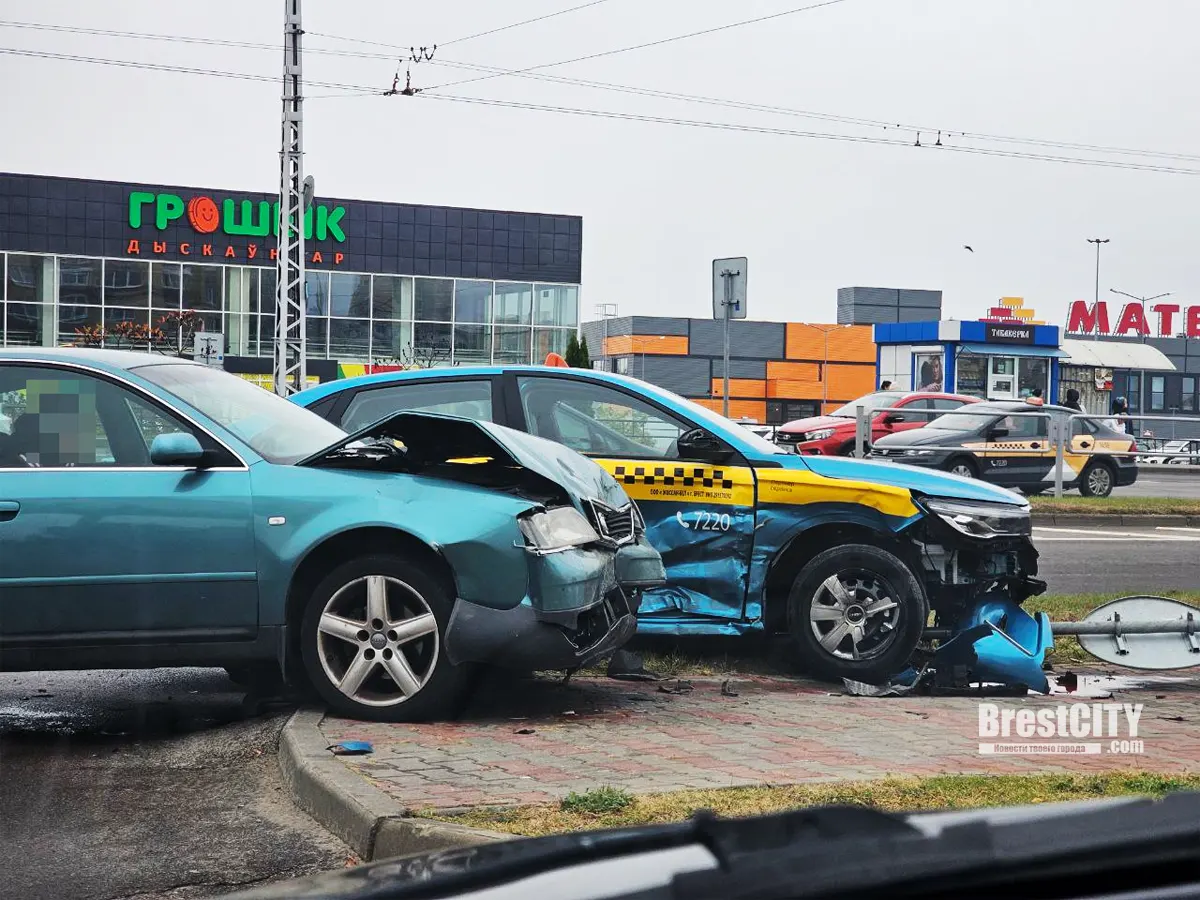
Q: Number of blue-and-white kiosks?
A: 1